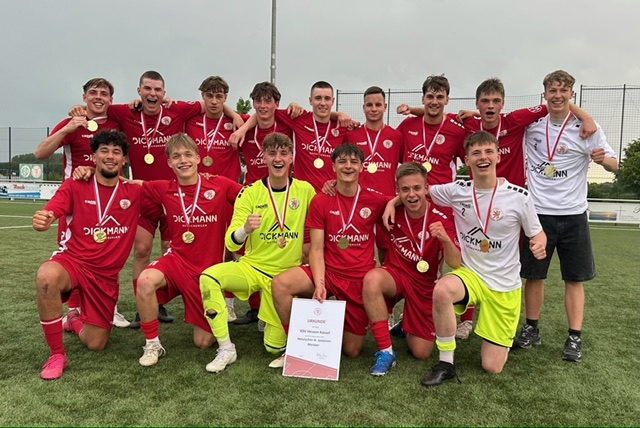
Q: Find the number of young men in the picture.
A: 15